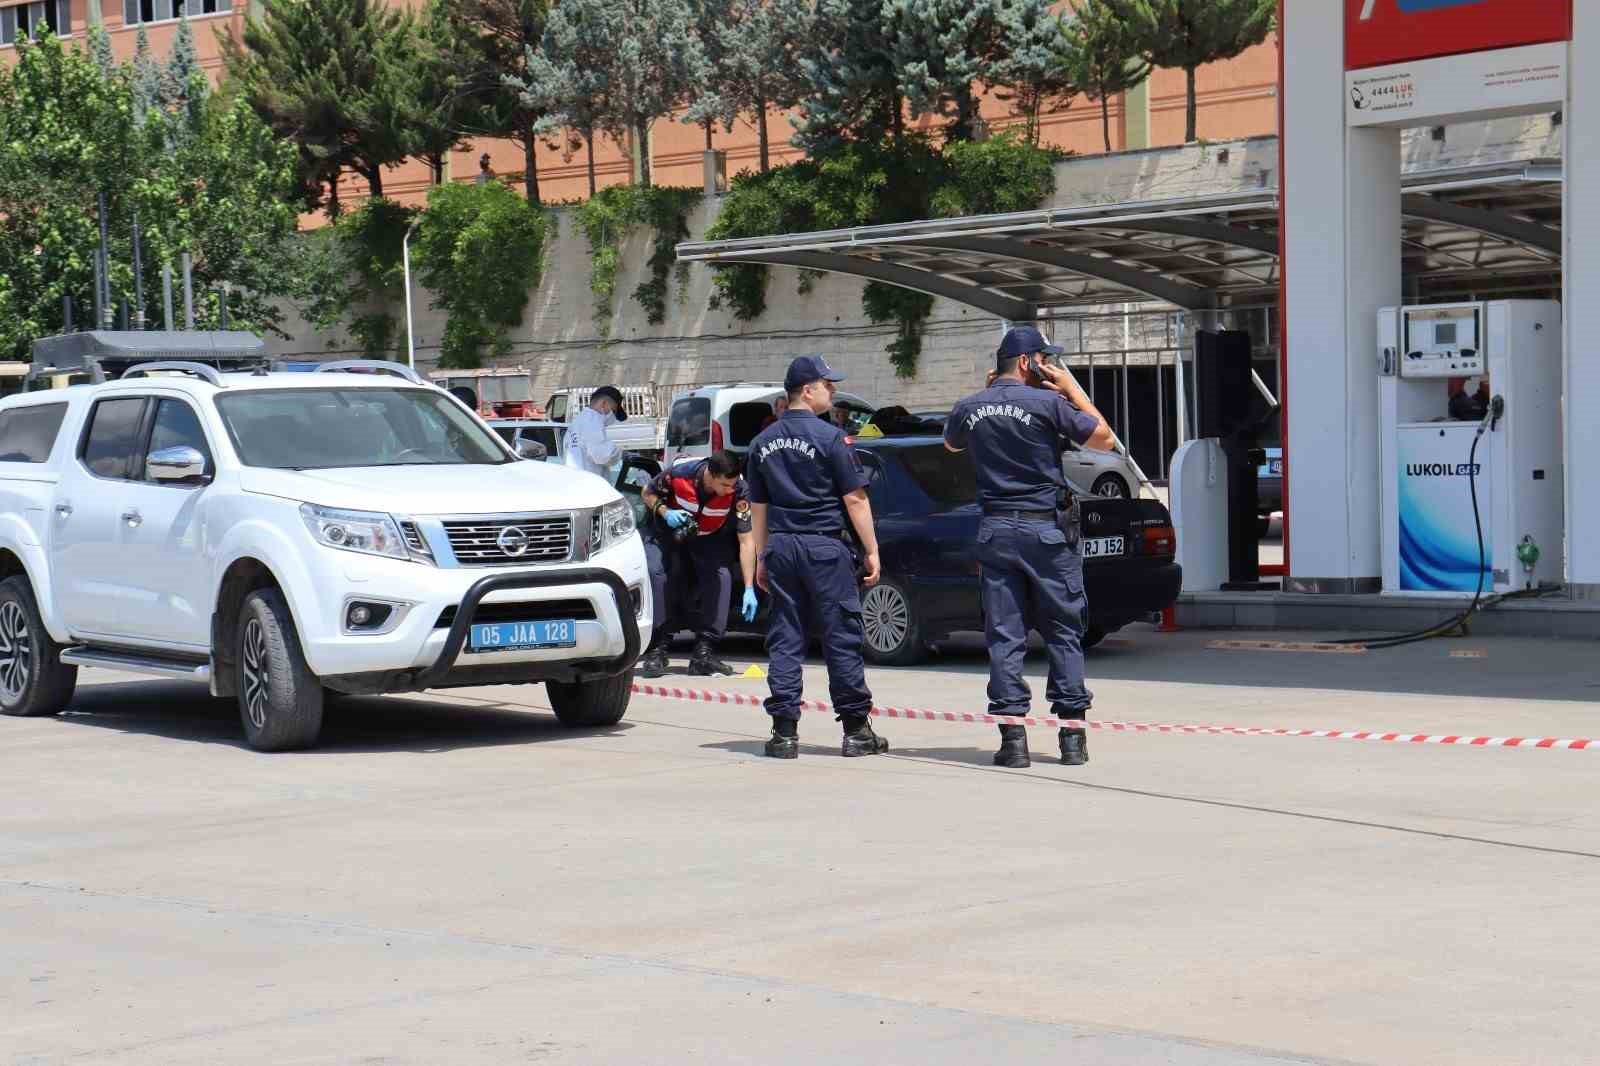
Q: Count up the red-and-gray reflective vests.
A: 1